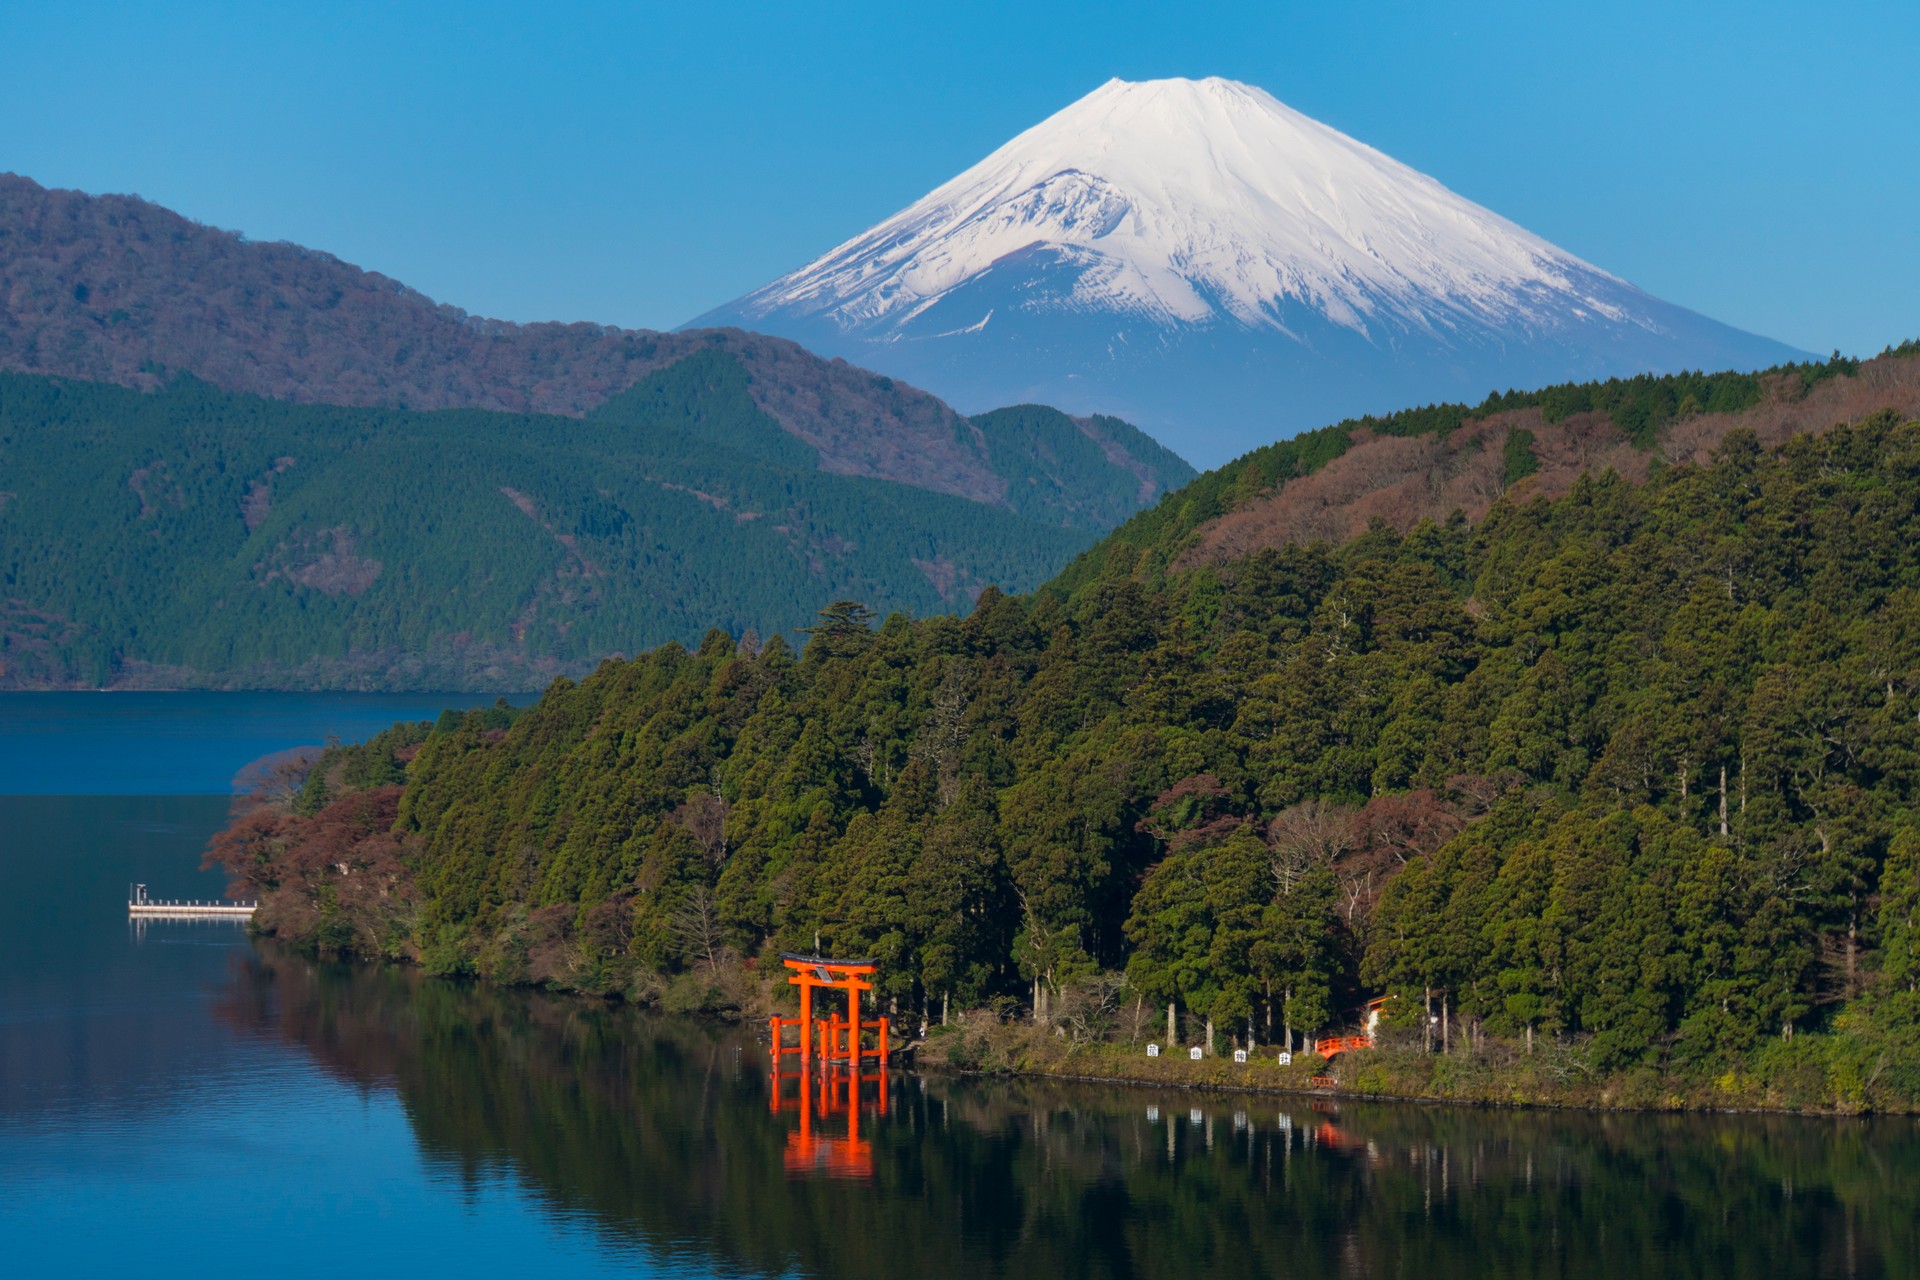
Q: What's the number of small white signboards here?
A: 4